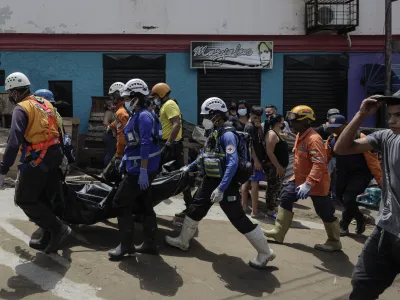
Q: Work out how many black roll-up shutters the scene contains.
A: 3